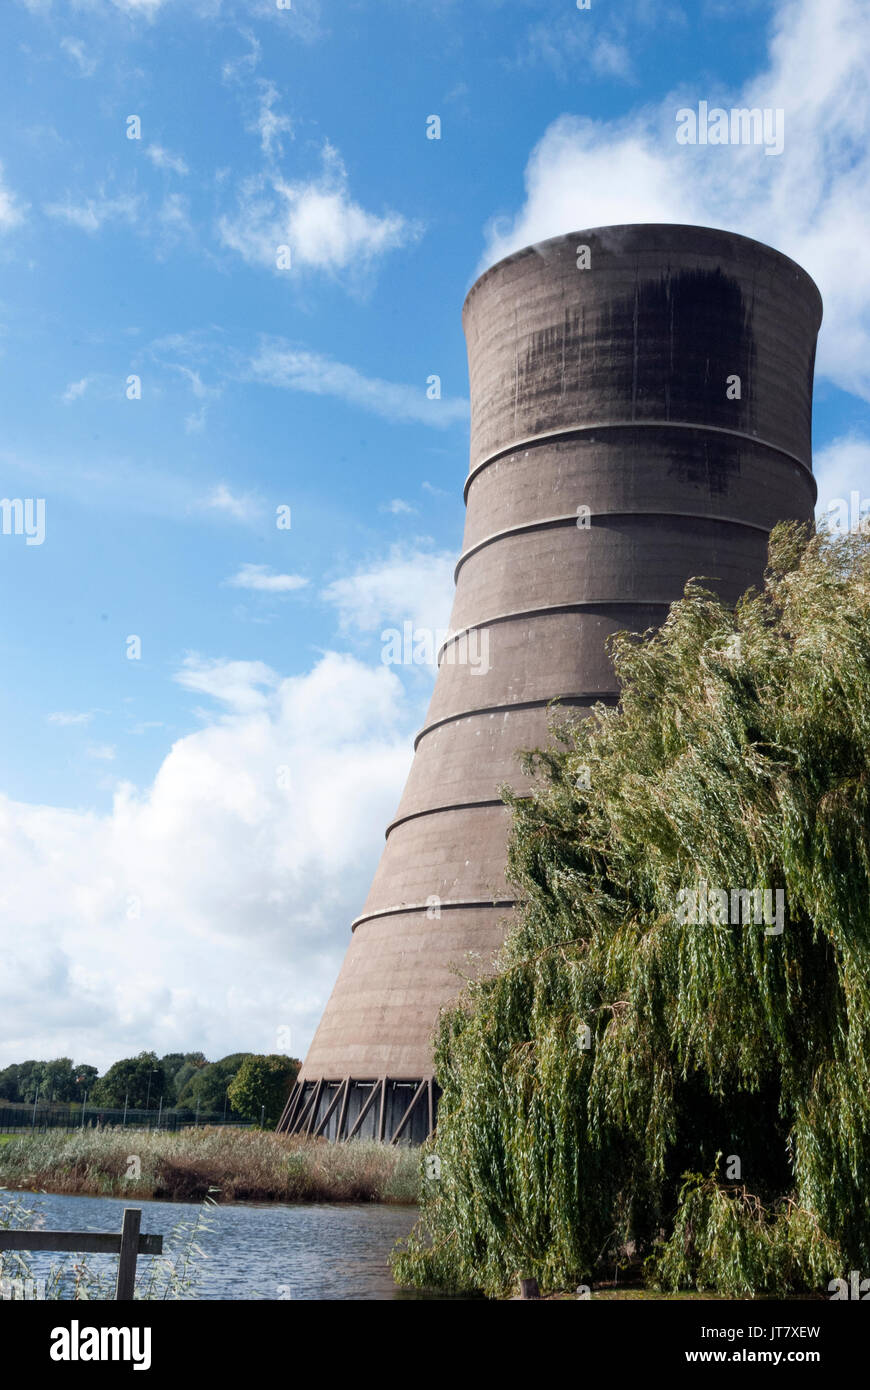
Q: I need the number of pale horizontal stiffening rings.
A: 6